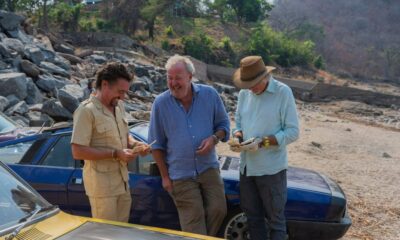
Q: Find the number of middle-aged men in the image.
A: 3